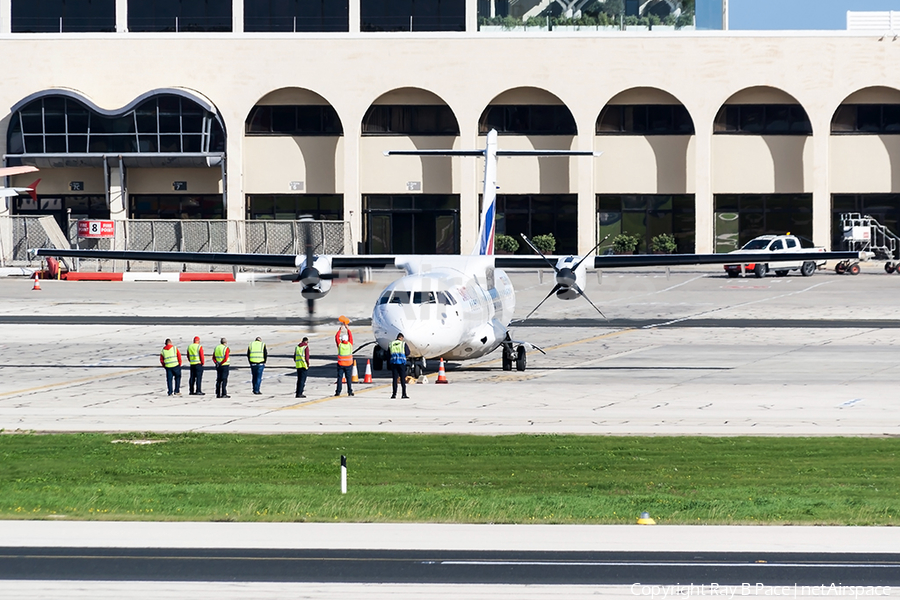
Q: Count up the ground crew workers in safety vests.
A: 7